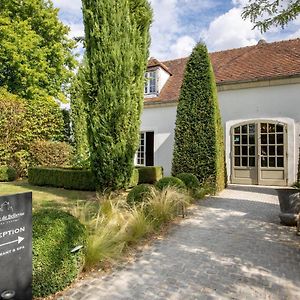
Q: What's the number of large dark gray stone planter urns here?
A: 1